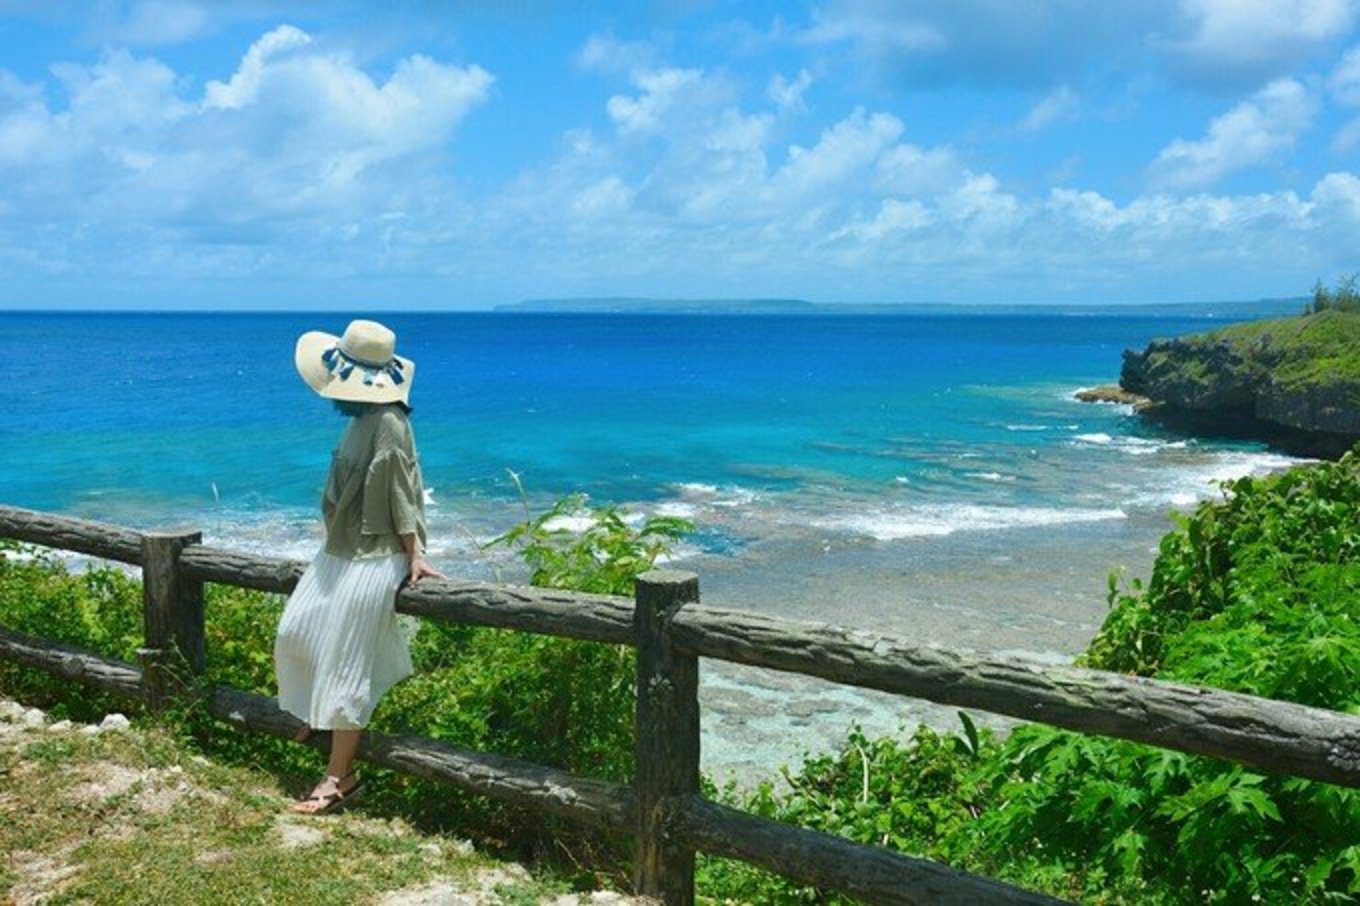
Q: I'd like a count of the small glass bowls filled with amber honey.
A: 0